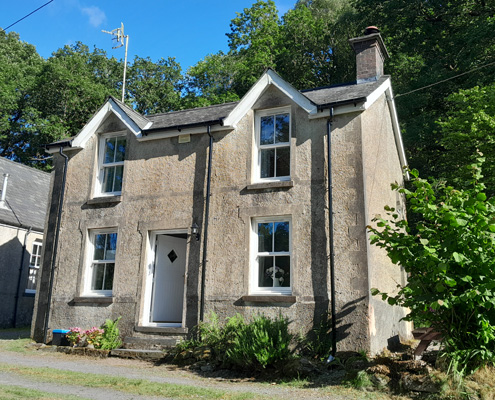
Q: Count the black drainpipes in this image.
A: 4